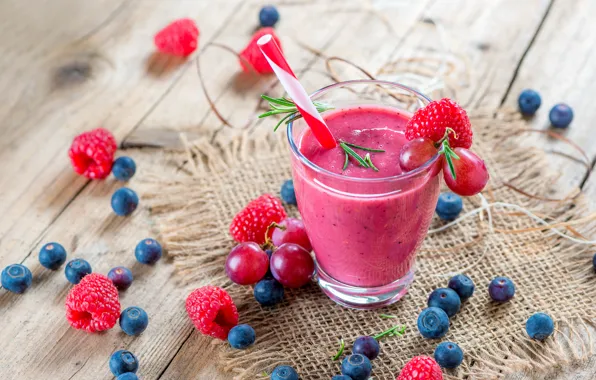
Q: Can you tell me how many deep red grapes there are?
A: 5